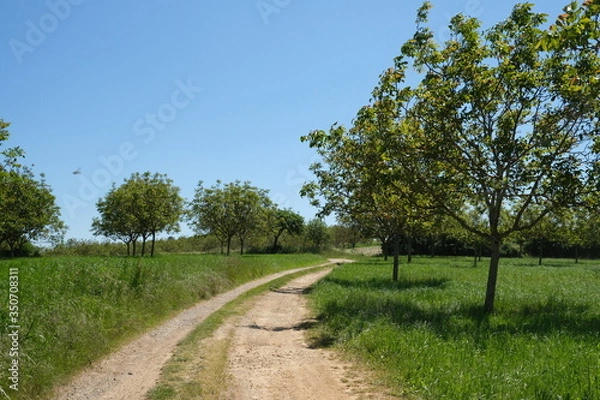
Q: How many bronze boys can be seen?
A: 0